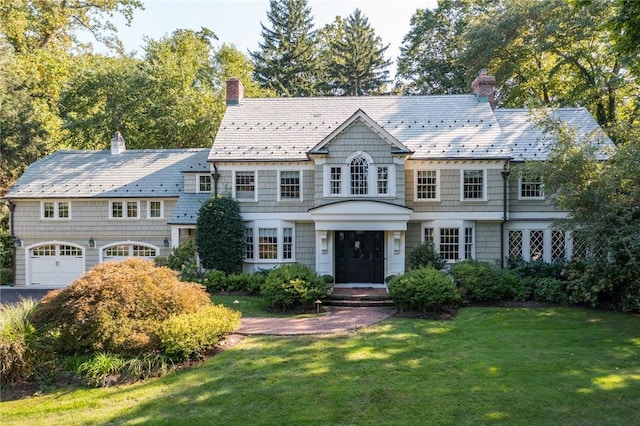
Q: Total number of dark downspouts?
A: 3